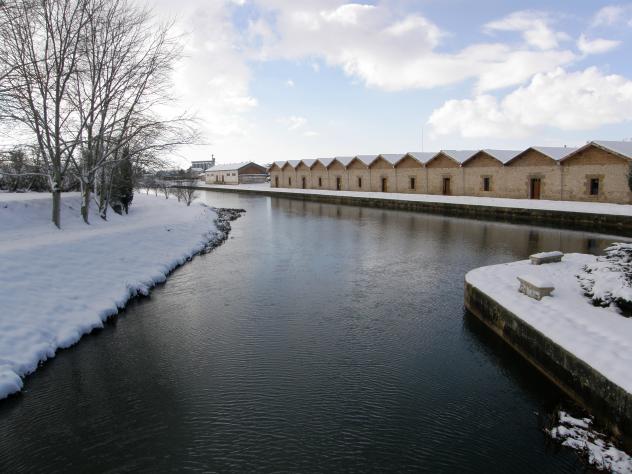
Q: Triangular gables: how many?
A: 13